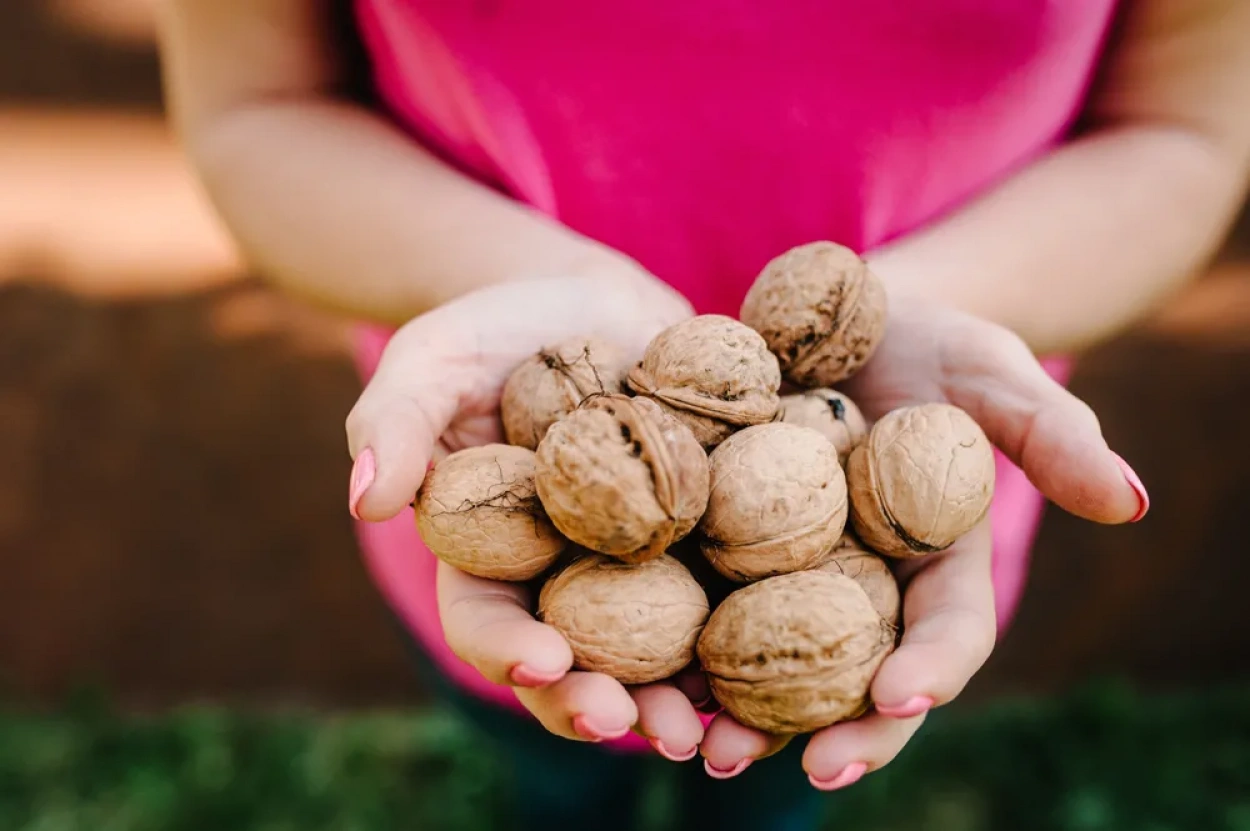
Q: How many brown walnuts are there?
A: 11